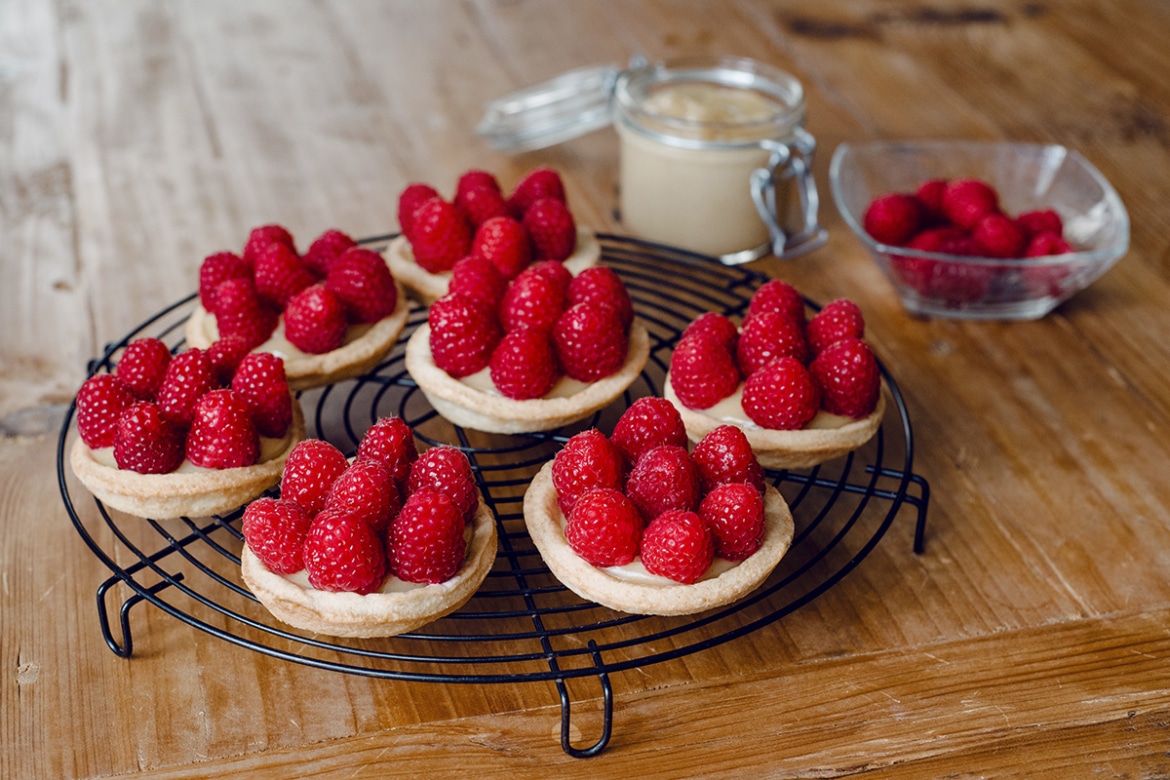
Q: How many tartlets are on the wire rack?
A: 7